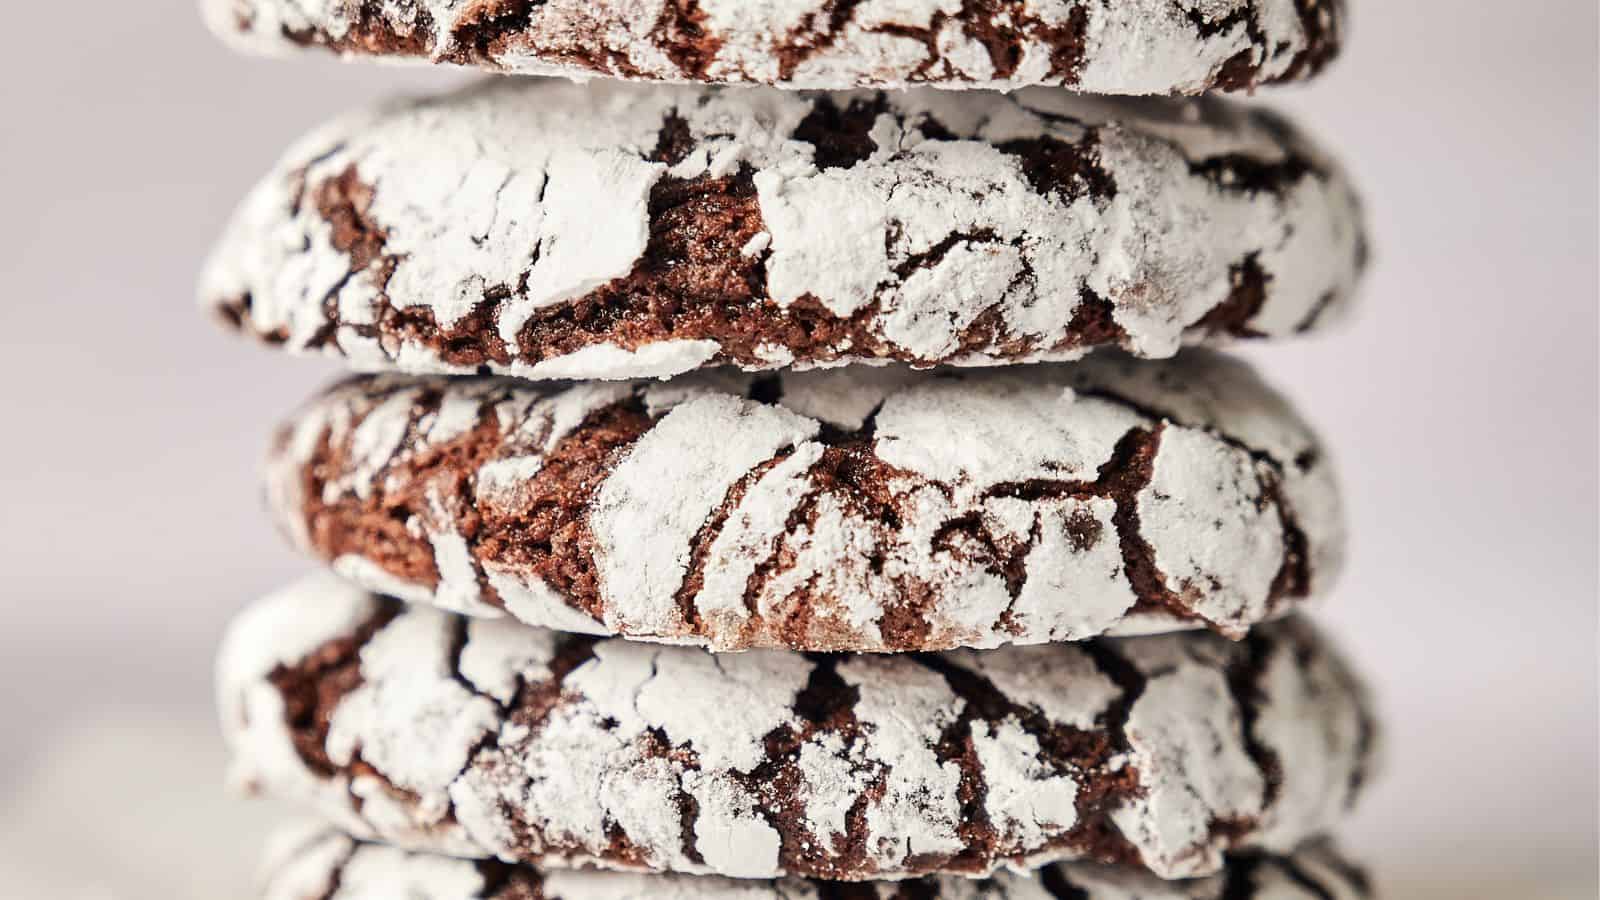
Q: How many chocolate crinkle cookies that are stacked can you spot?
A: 5